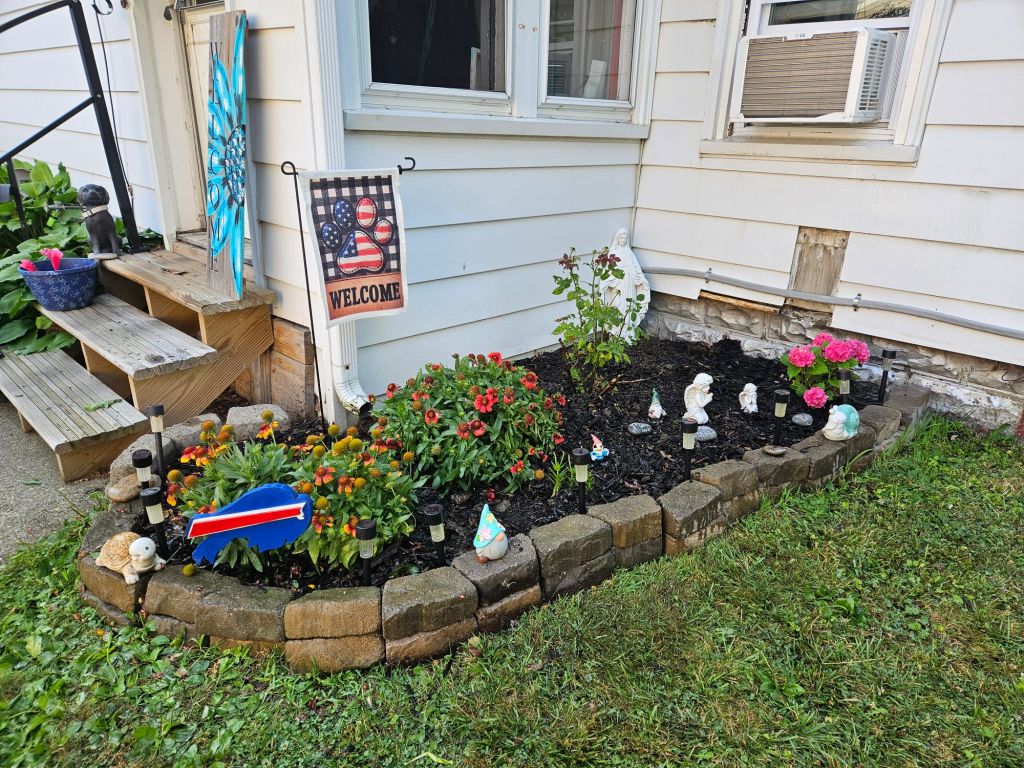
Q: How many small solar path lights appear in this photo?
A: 10